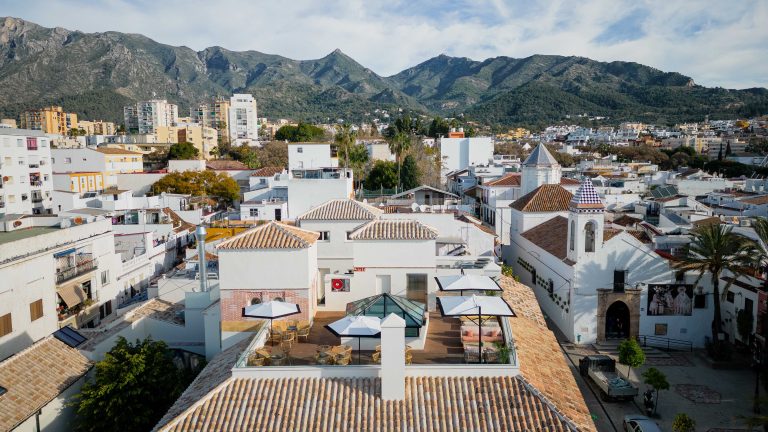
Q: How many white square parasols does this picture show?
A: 2